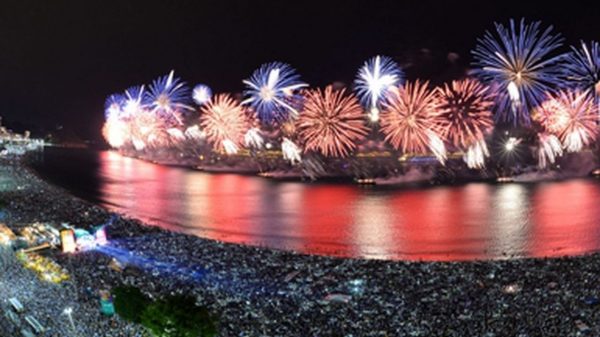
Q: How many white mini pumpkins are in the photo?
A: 0